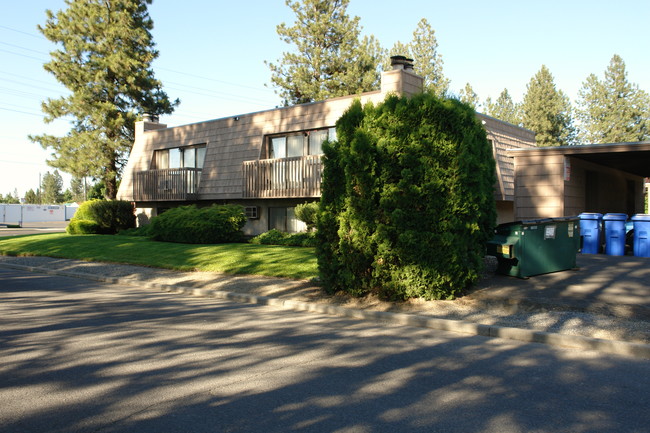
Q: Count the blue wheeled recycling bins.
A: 3